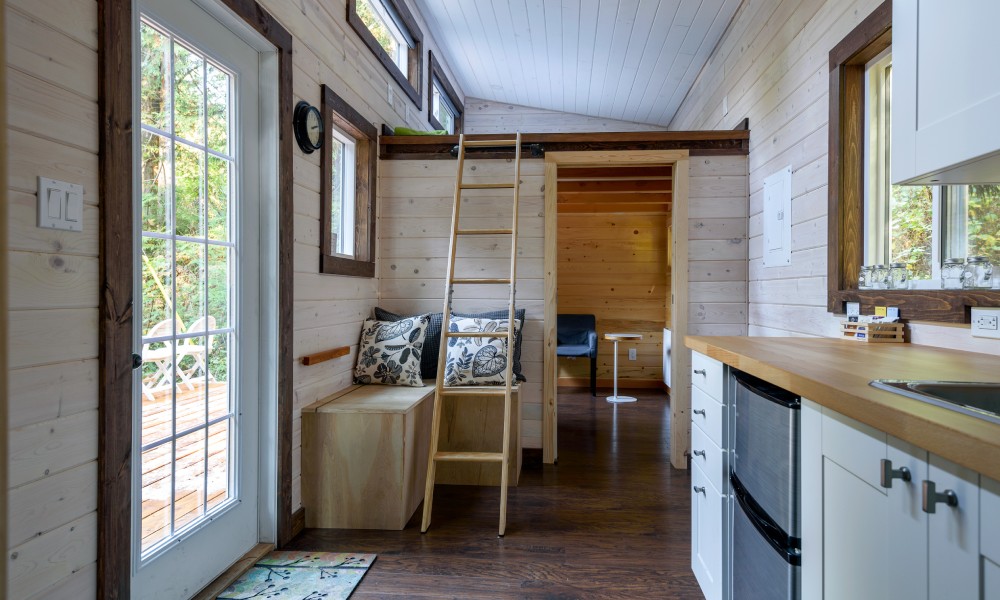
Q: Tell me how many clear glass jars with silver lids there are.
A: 5